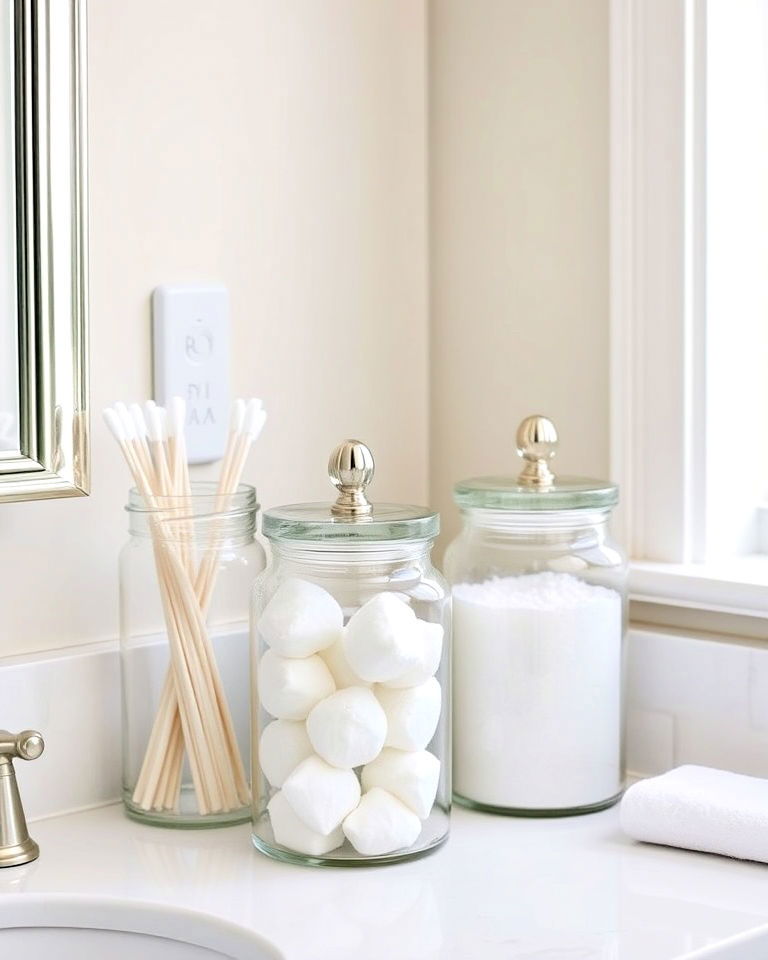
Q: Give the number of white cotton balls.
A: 12